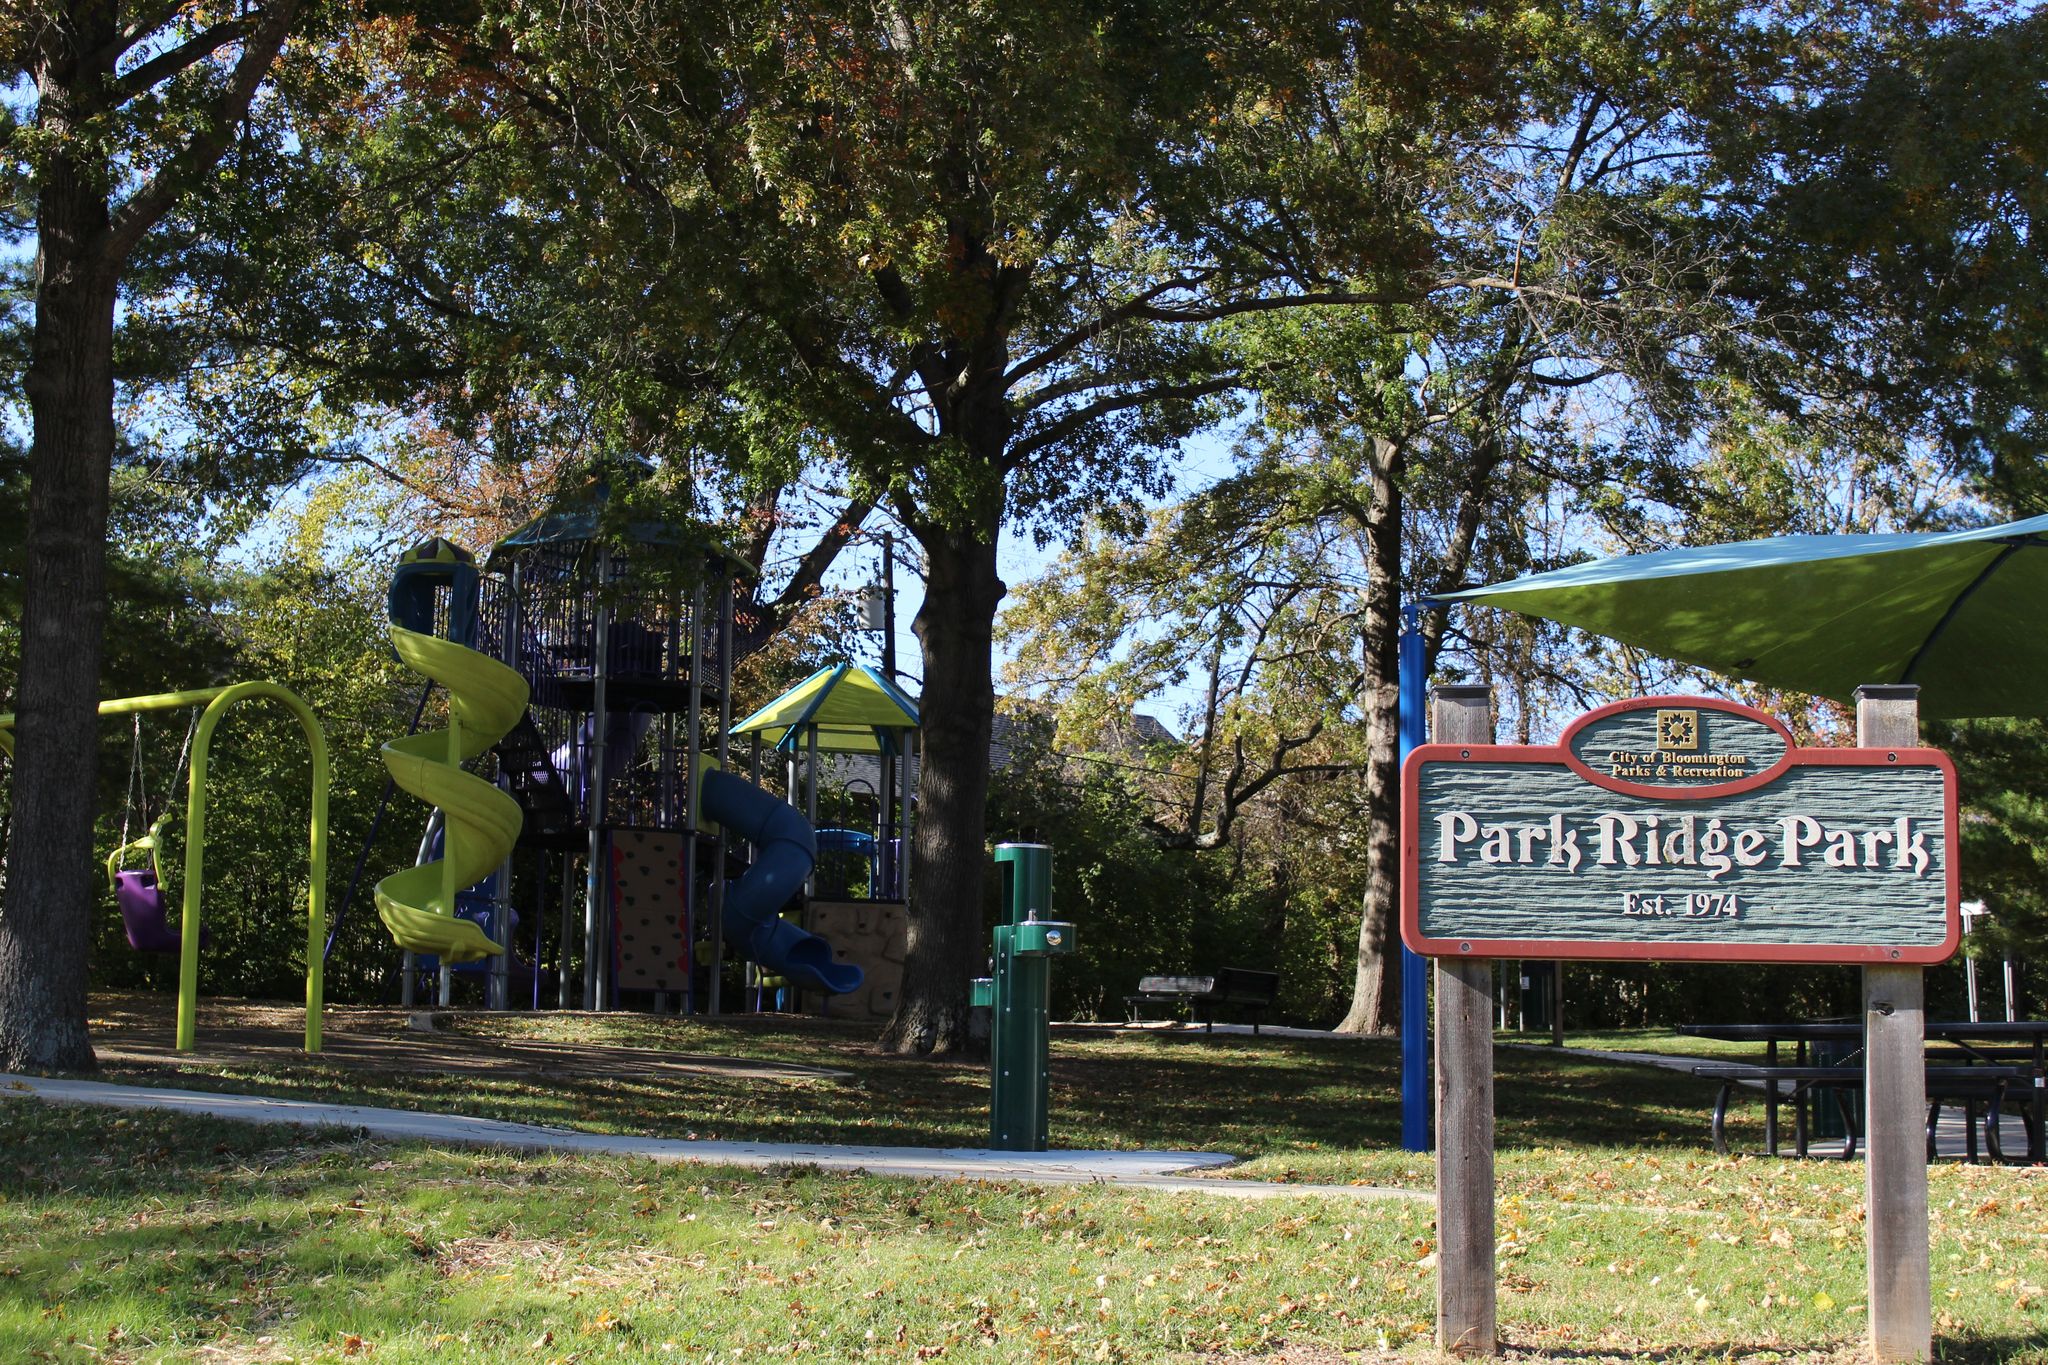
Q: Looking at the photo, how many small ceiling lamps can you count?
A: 0